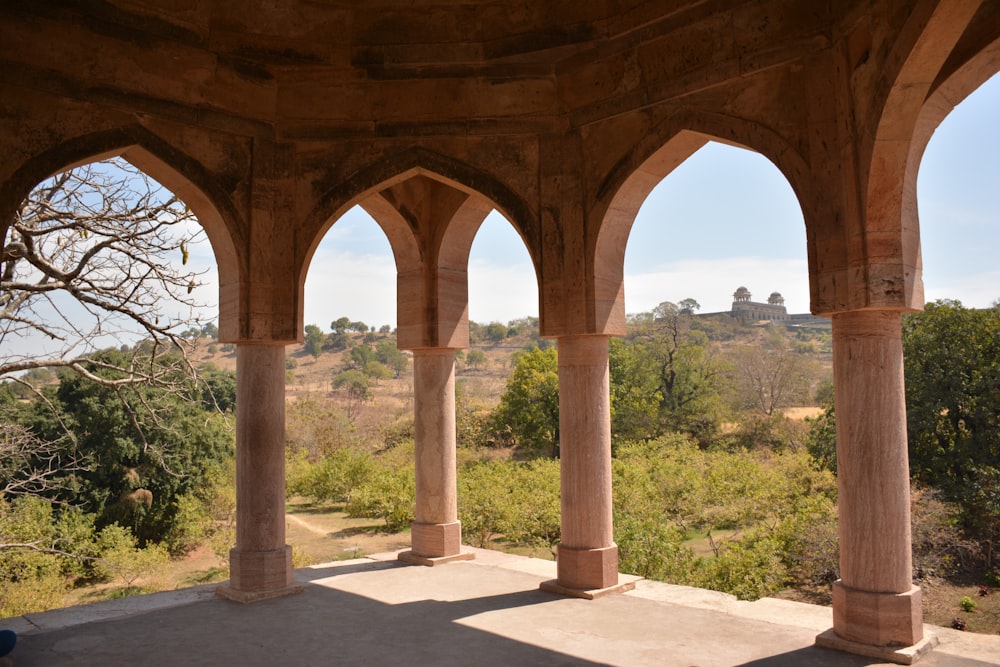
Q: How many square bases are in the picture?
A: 4